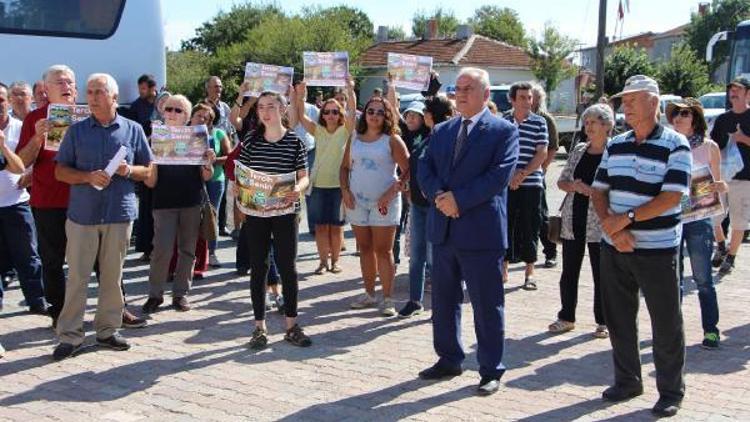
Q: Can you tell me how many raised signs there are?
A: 3